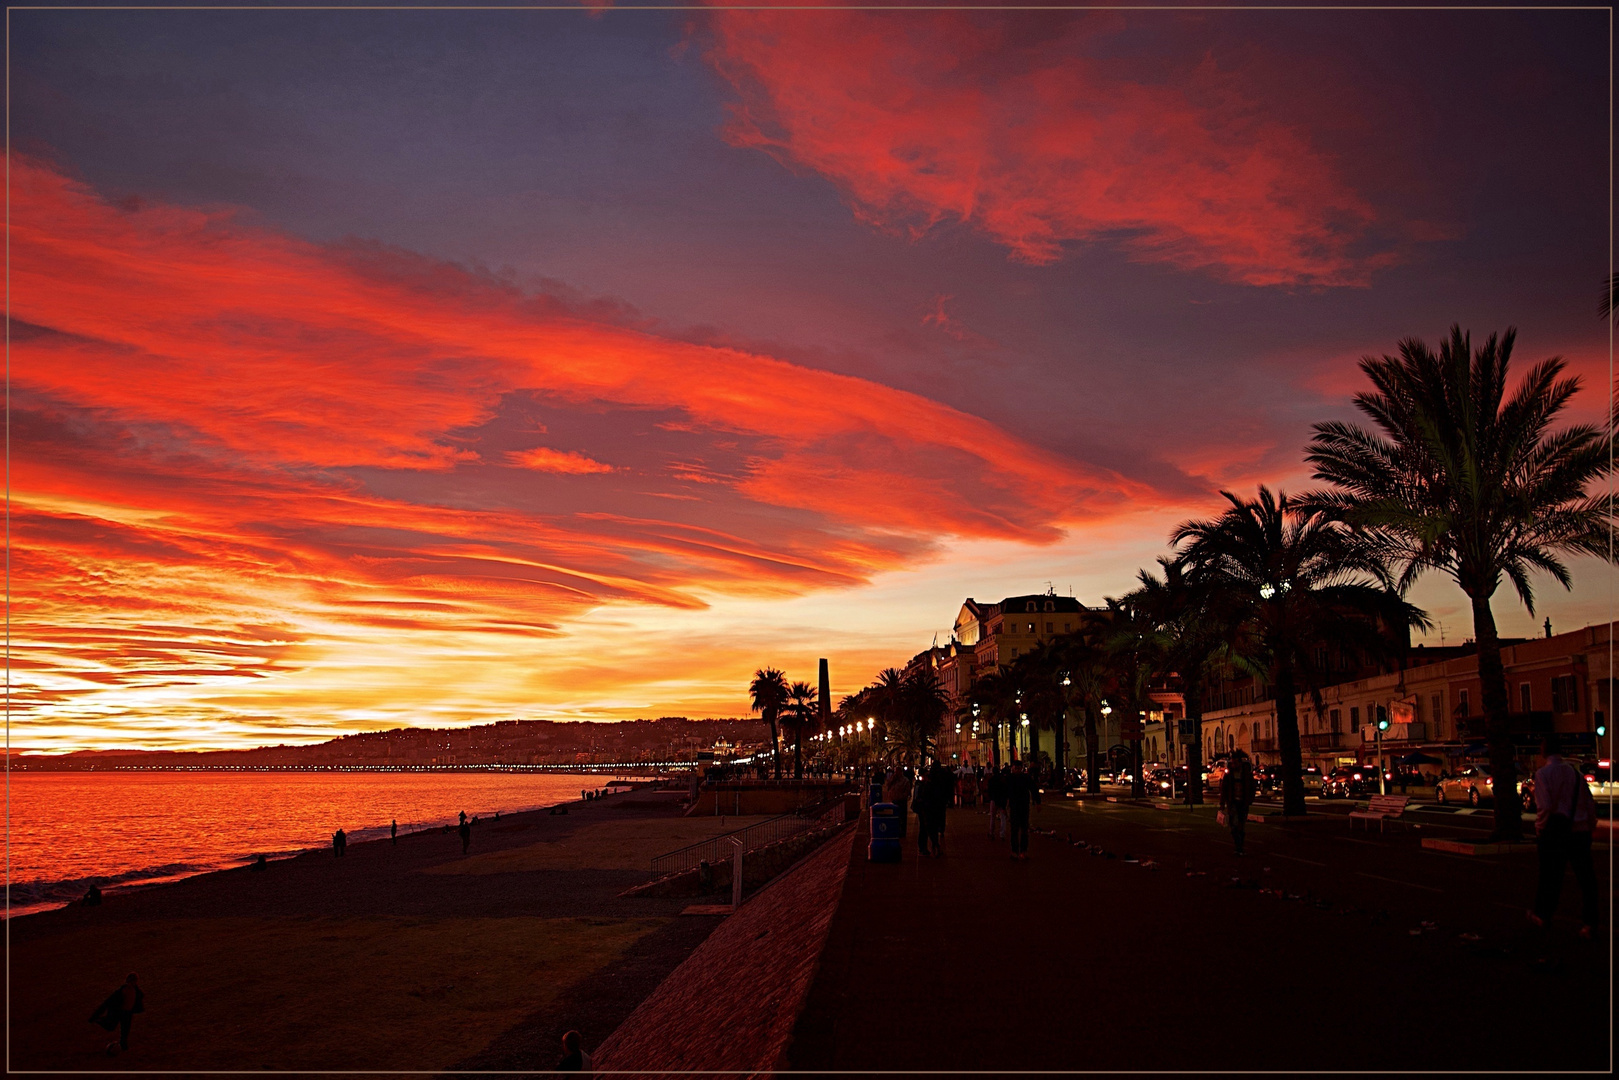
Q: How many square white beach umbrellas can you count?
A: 0